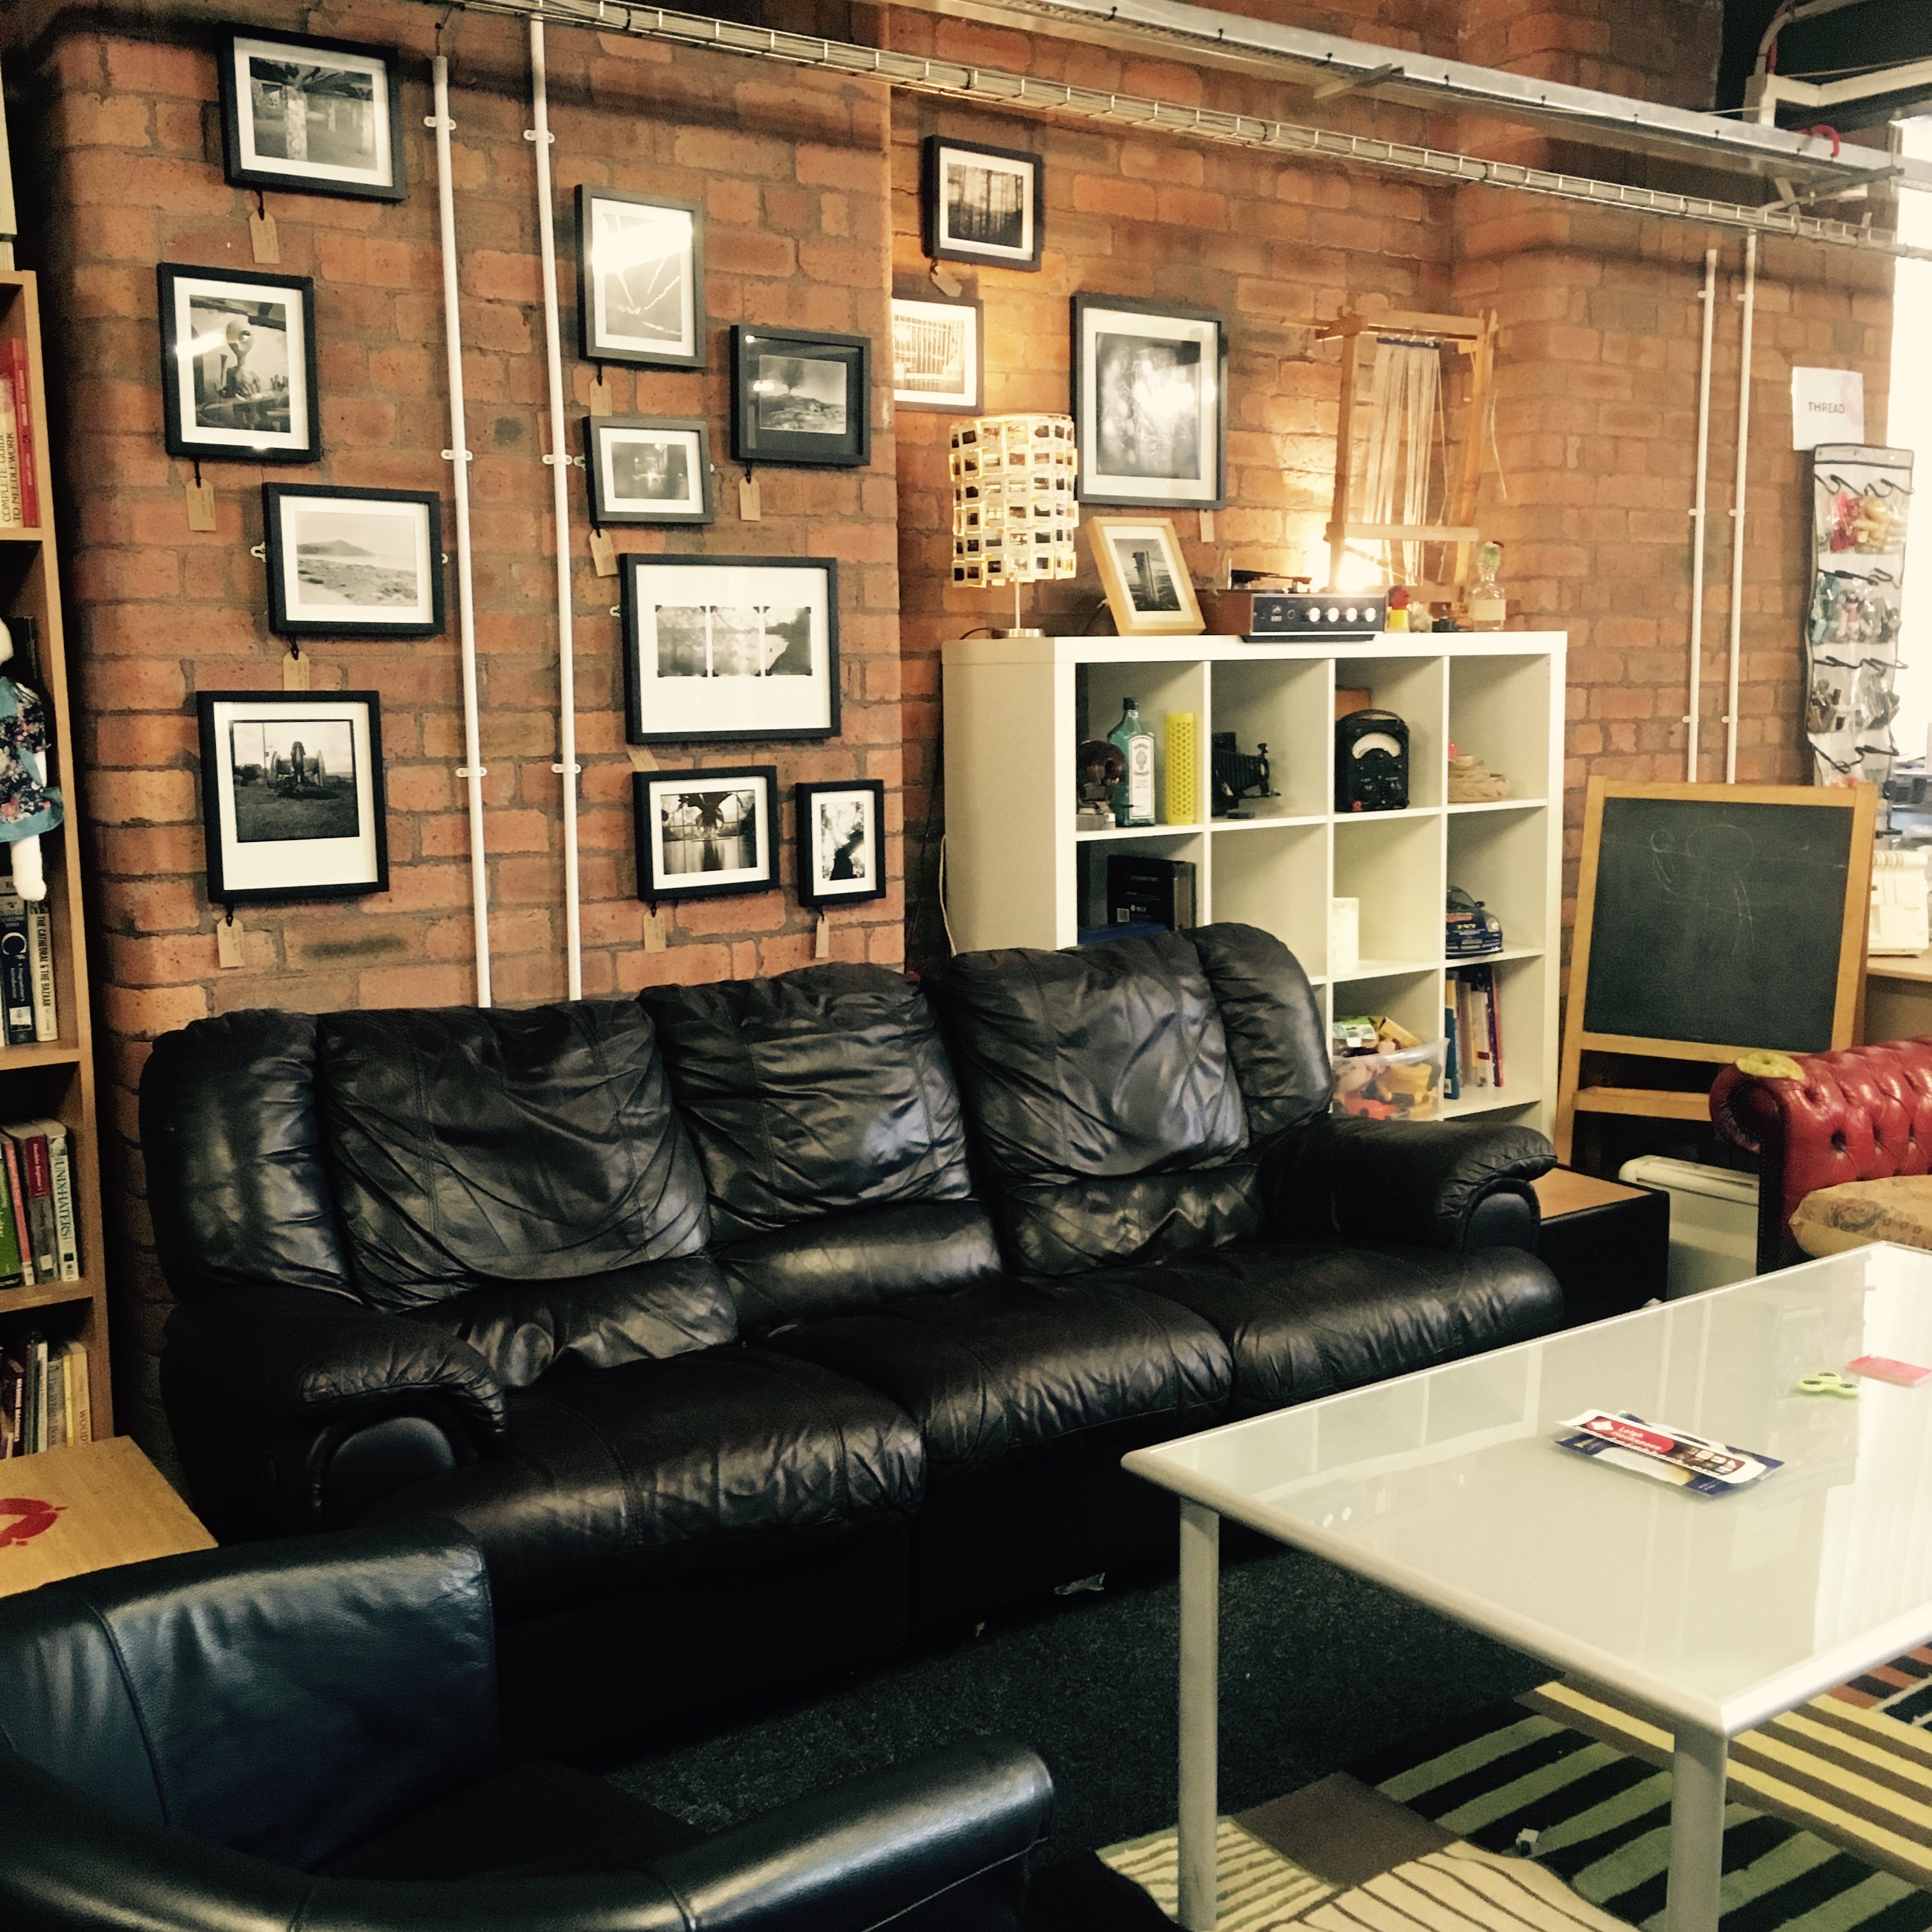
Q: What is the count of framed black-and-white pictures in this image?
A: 14